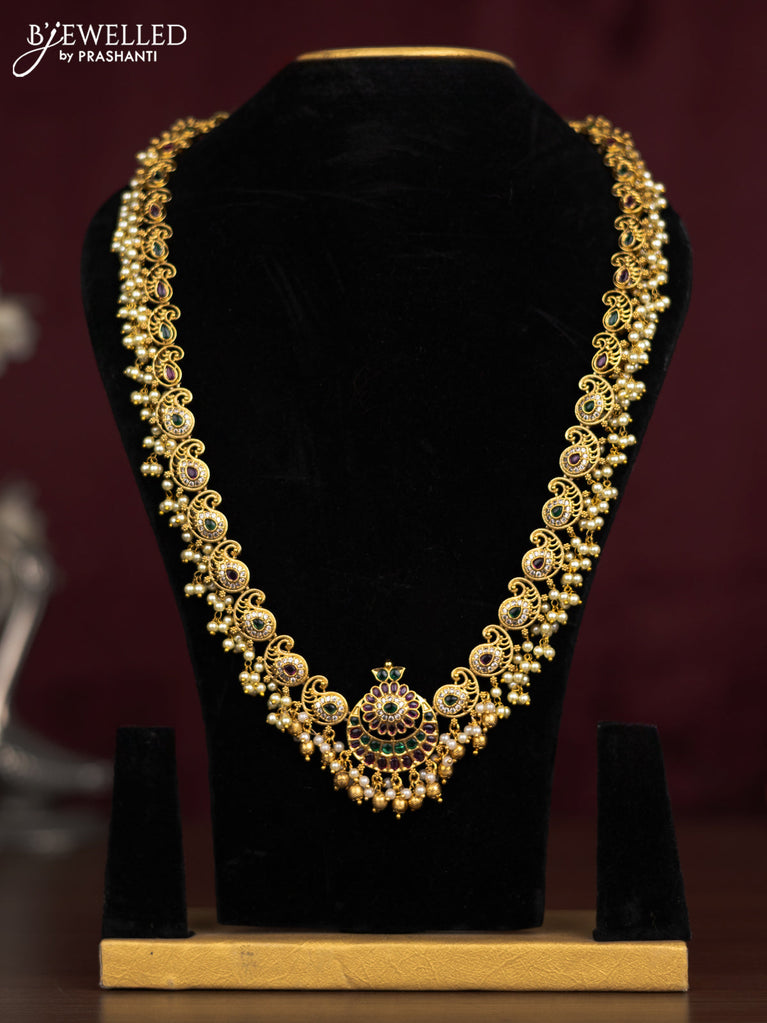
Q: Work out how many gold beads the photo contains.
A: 13